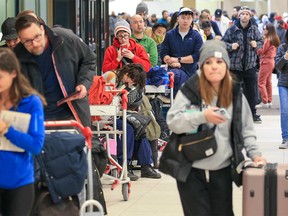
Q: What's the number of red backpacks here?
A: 1